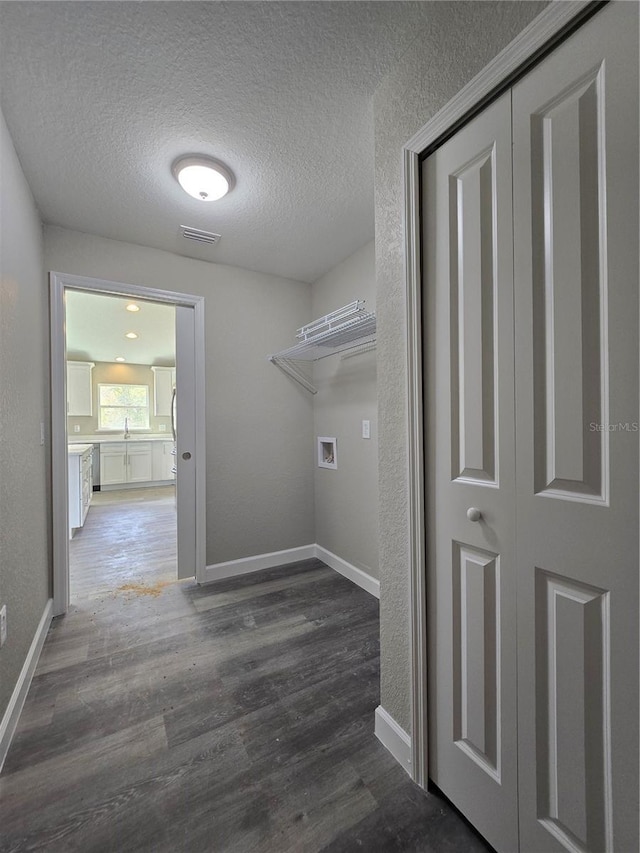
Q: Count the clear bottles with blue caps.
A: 0